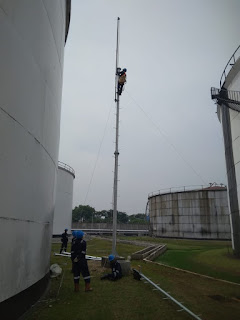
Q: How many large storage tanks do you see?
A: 4